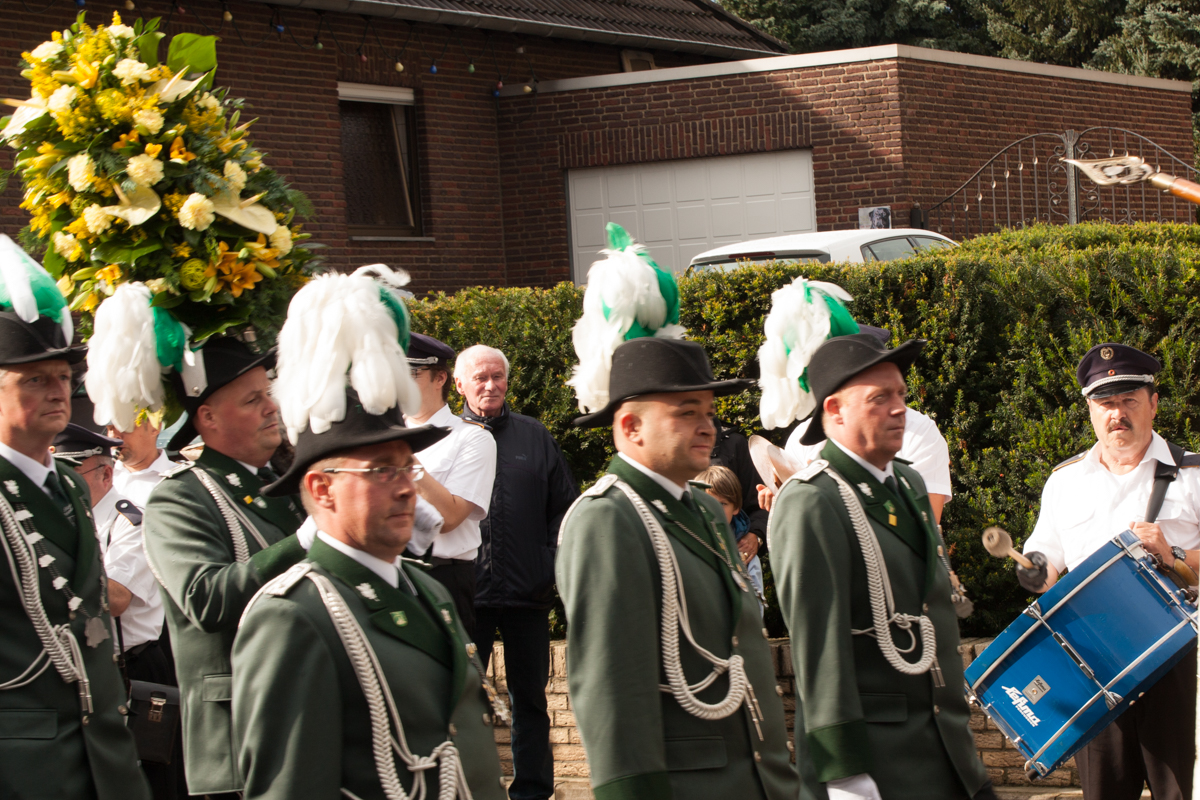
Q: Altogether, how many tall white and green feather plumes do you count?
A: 5